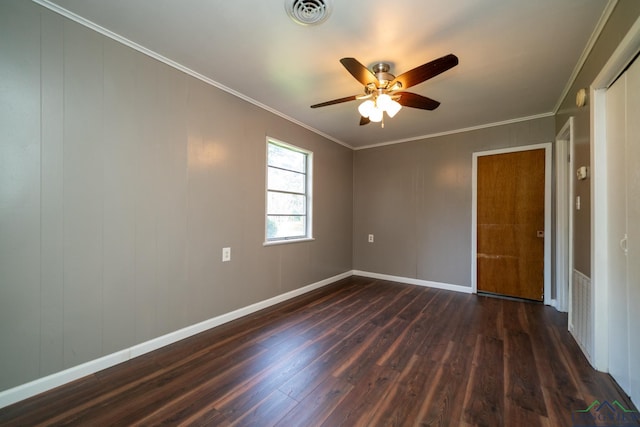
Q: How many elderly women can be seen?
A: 0